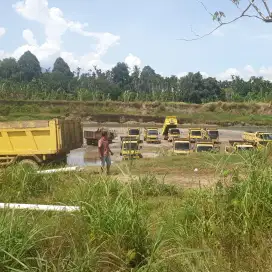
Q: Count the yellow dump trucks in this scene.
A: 11